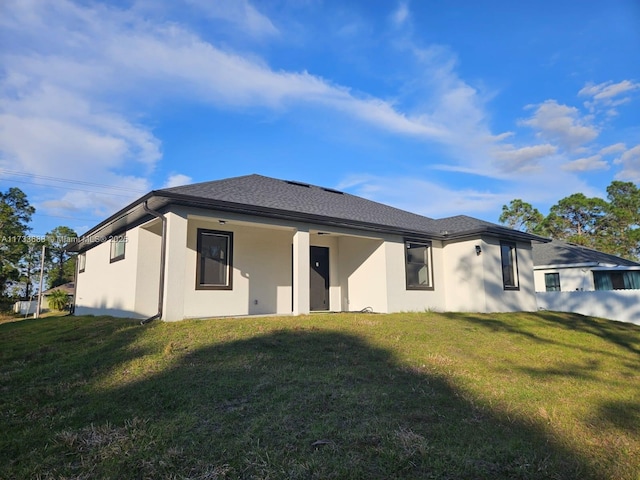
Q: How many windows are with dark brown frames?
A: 5